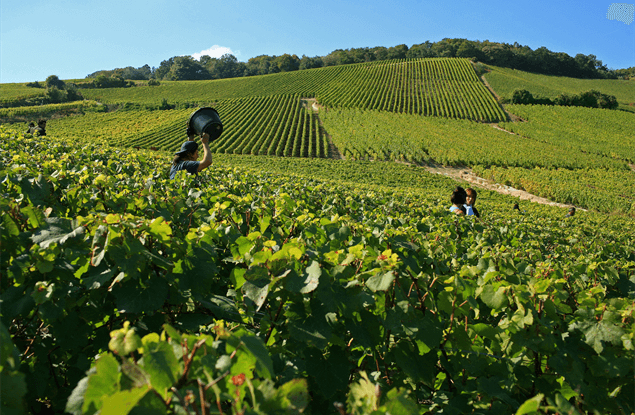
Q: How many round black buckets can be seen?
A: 1